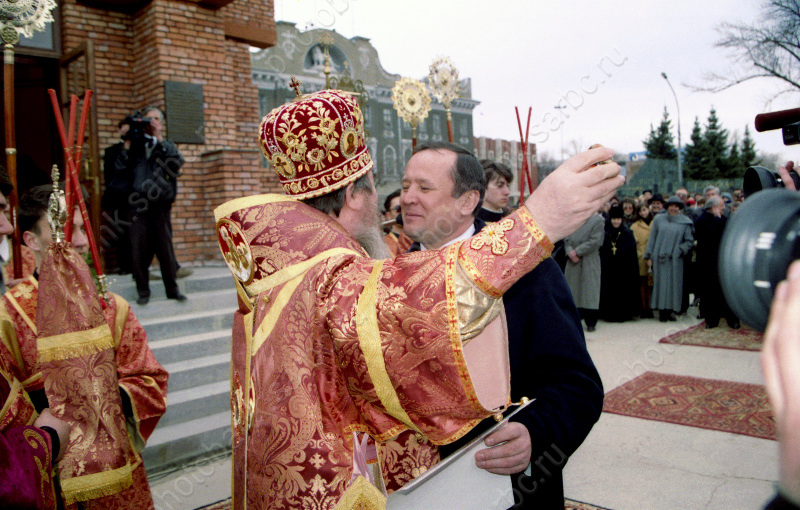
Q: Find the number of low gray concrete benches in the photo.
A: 0